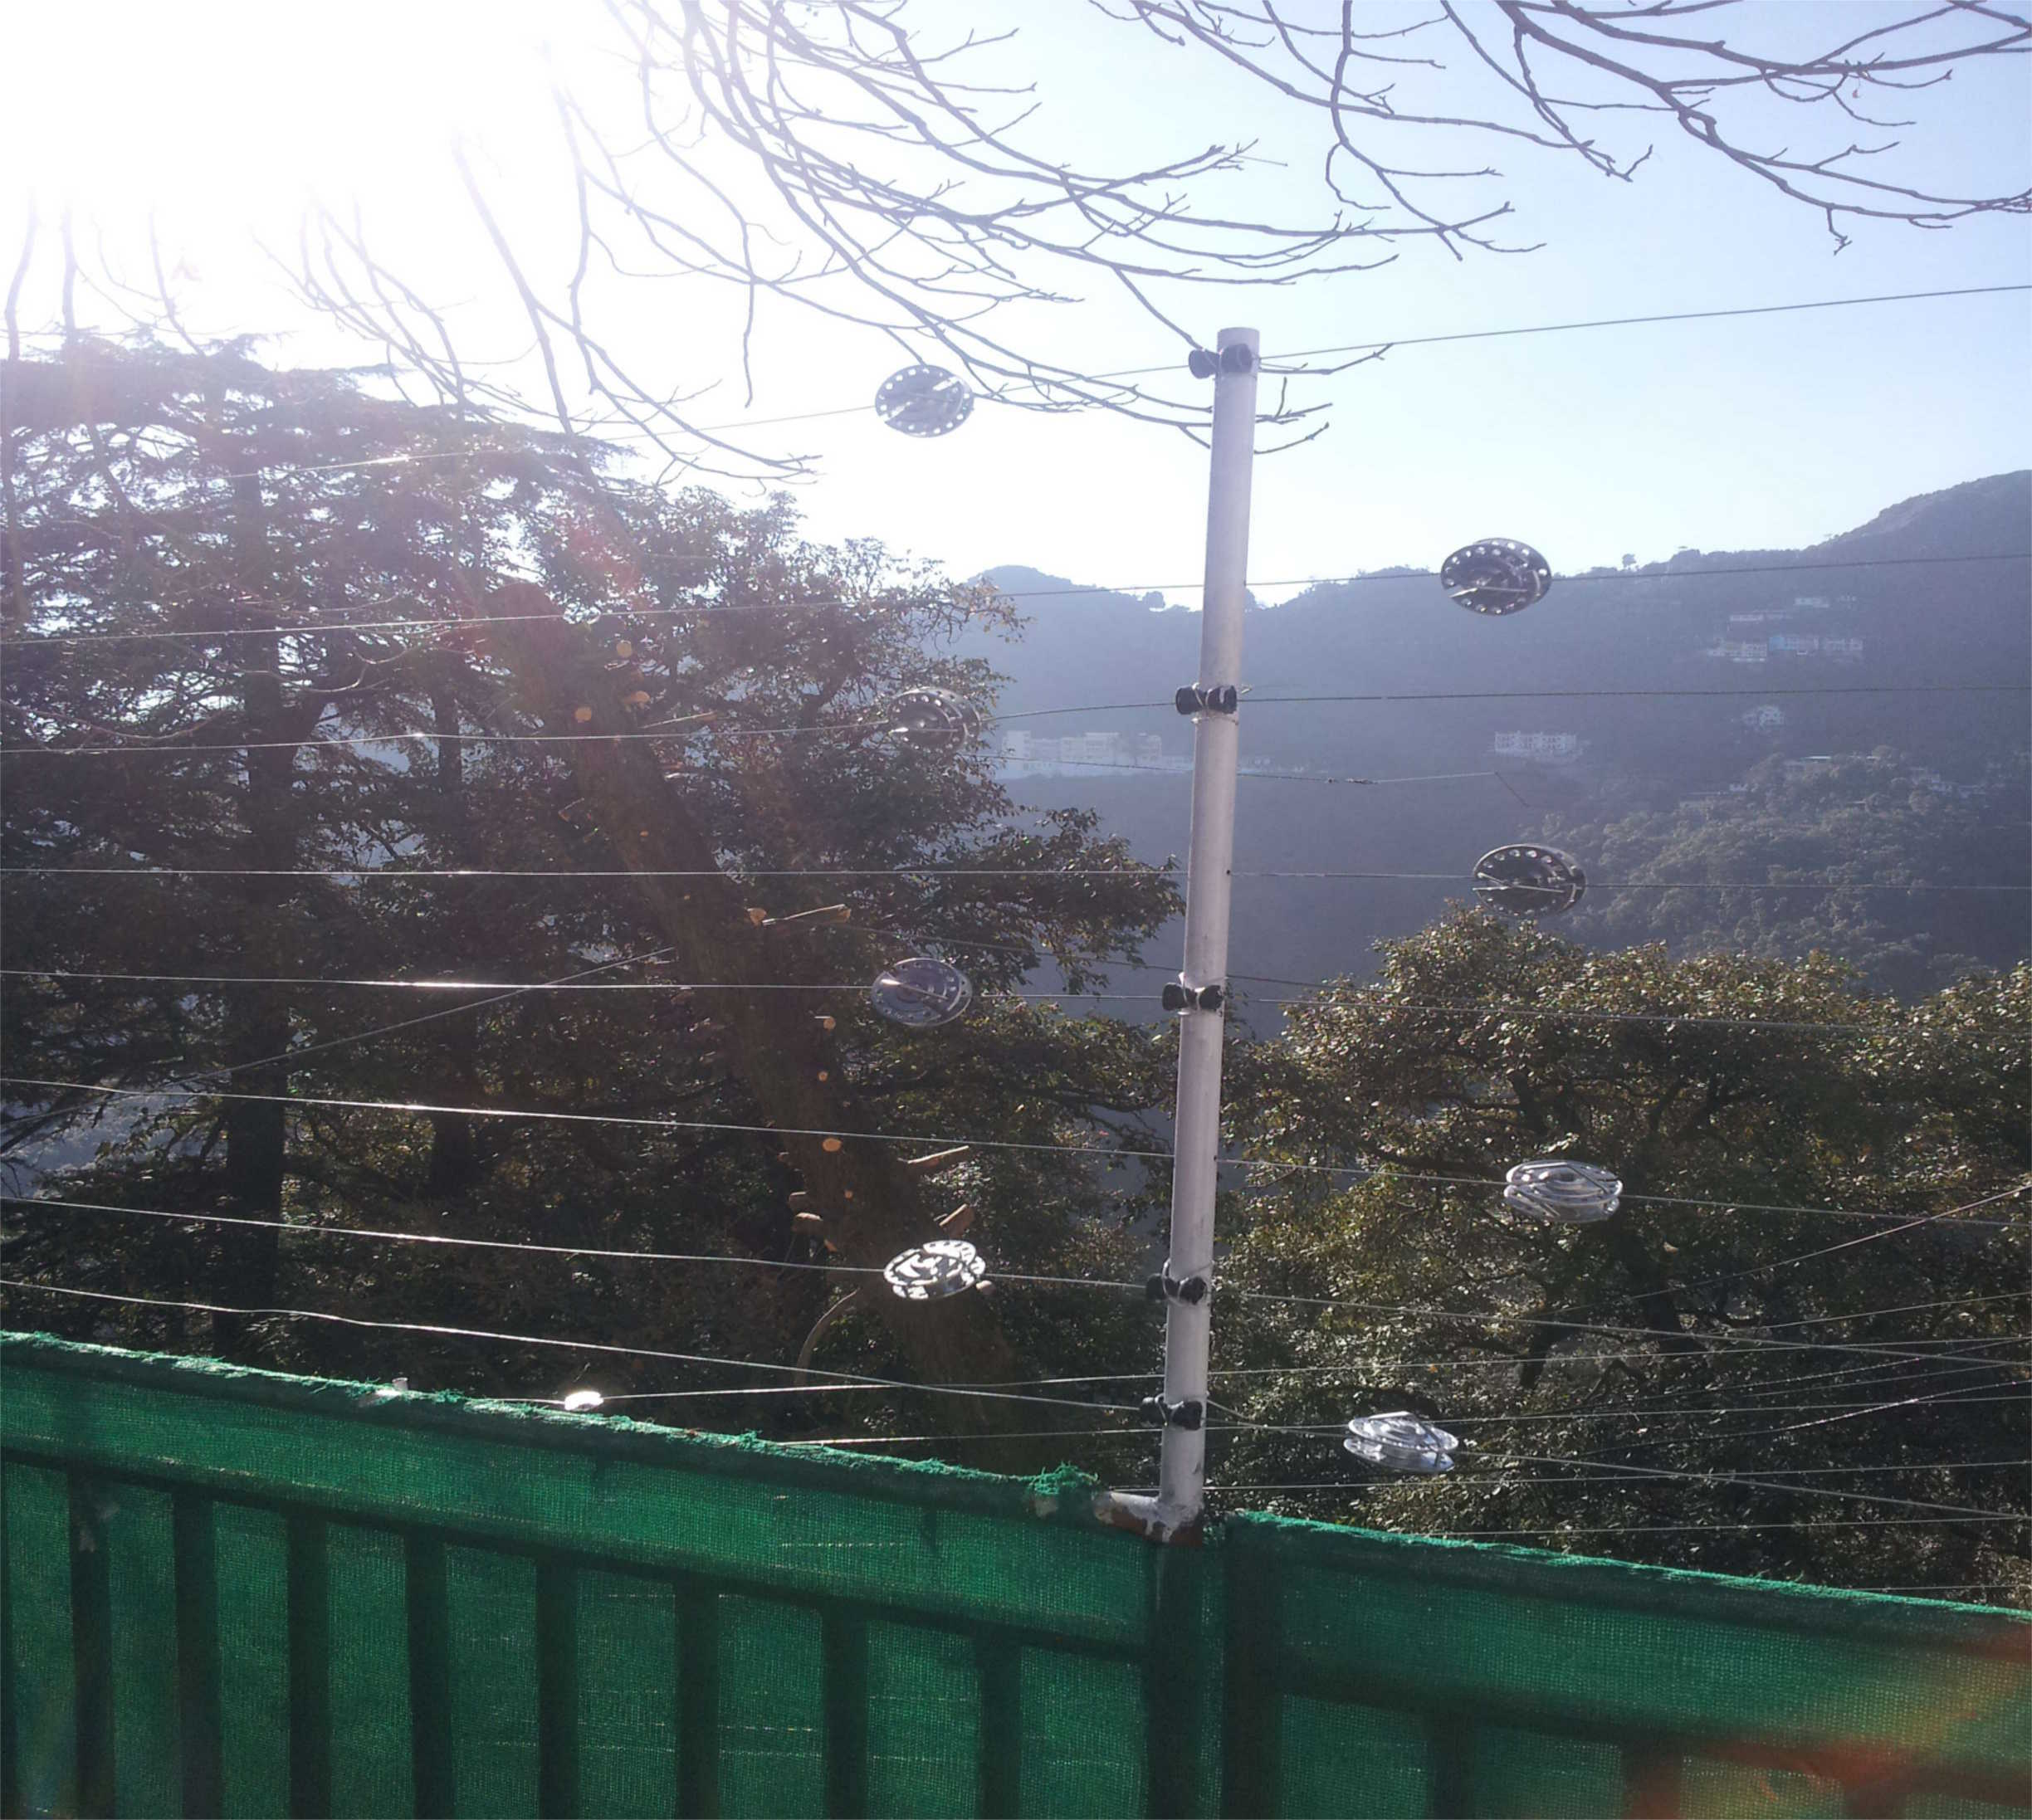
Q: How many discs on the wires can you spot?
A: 8